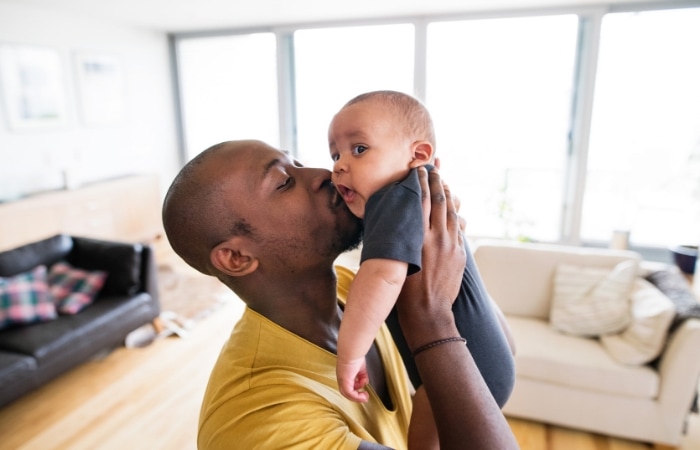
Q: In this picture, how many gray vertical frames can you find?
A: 4